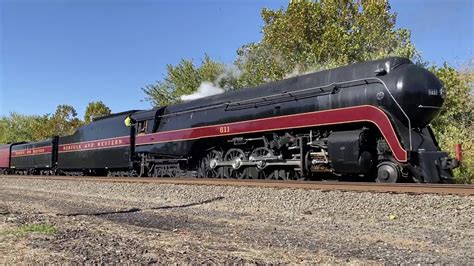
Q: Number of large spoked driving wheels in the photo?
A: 4